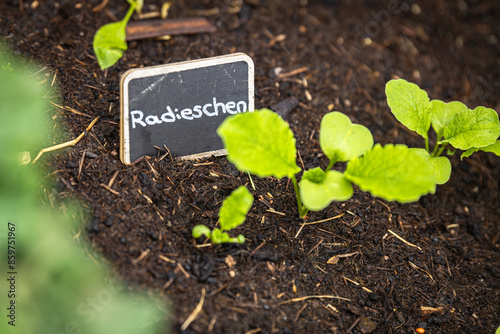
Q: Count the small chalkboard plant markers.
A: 1